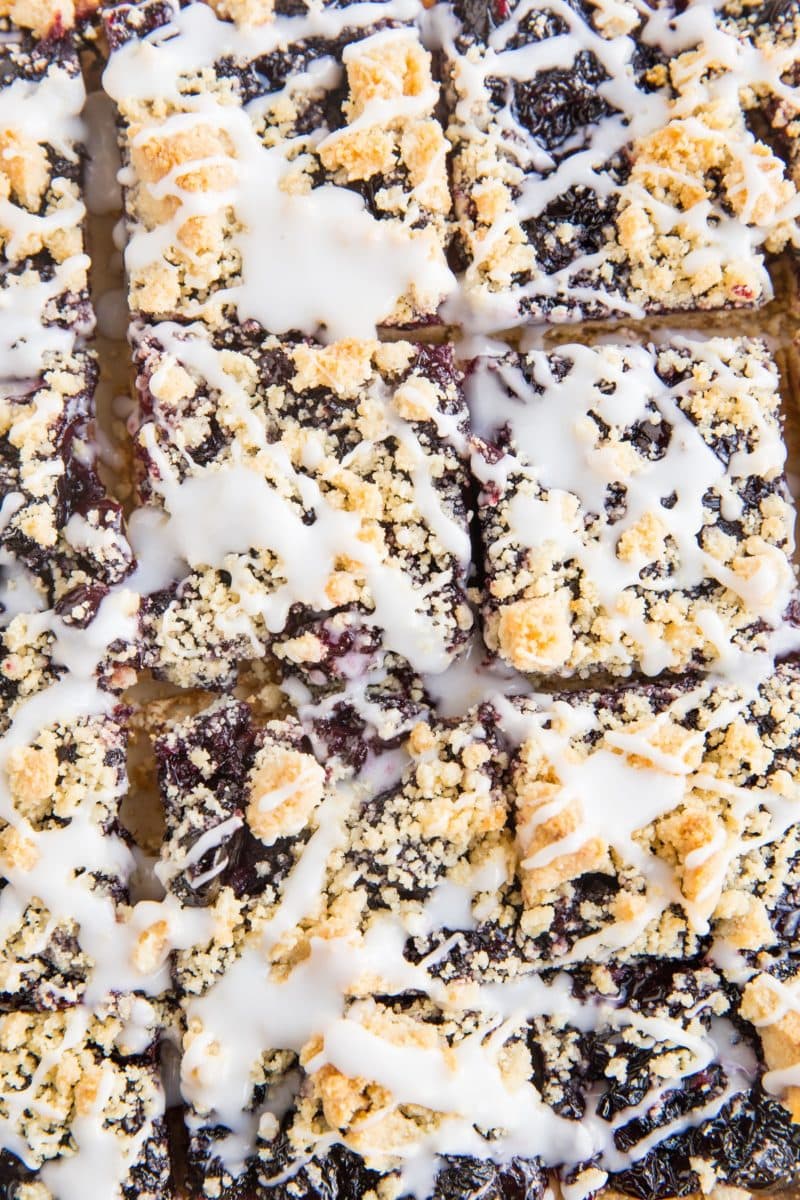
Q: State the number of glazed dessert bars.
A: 12